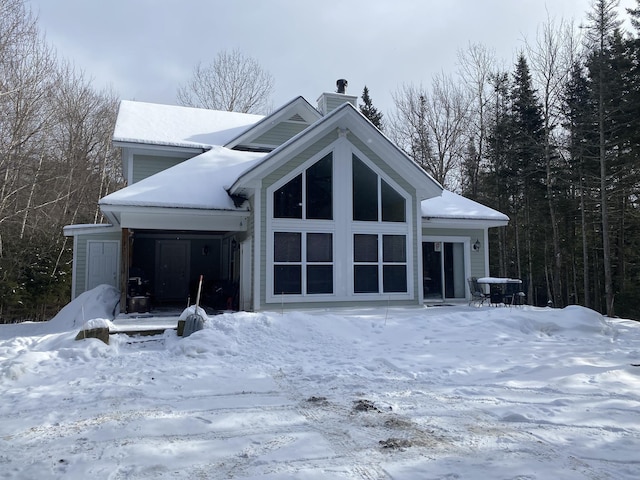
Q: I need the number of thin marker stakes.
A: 3